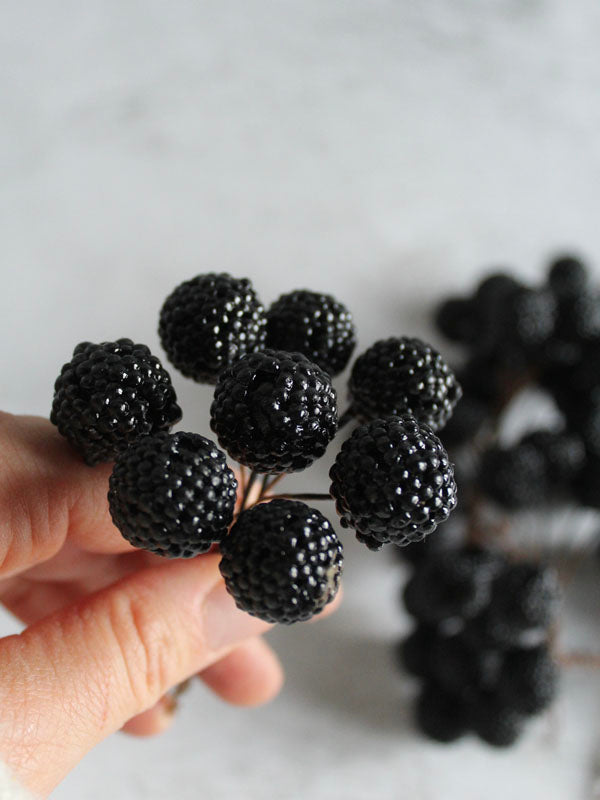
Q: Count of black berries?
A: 8